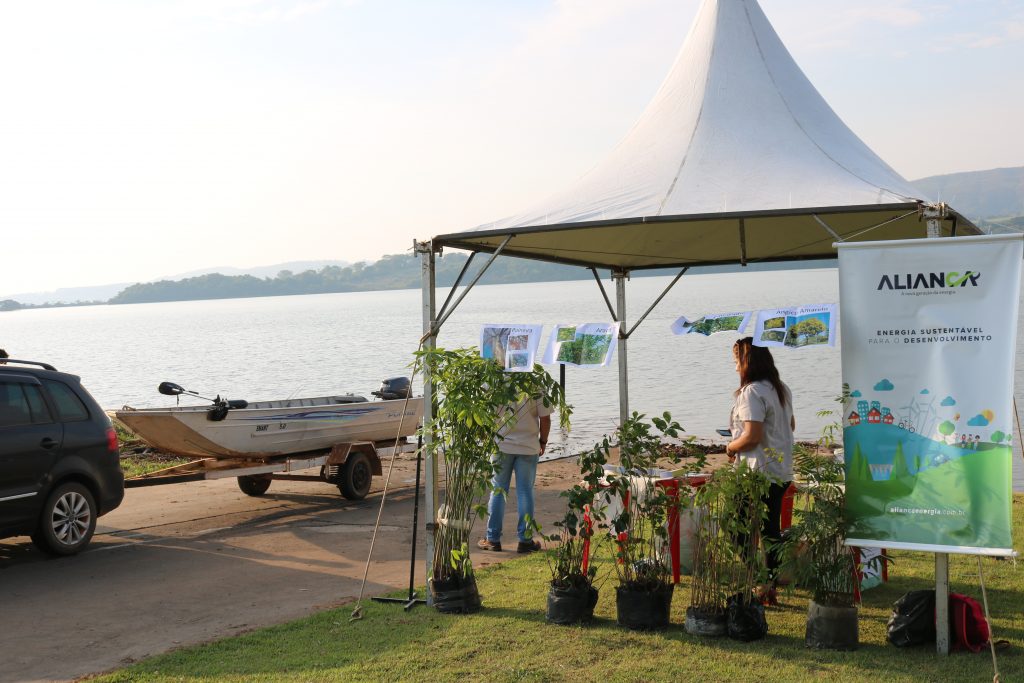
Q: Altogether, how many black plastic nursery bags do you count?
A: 6